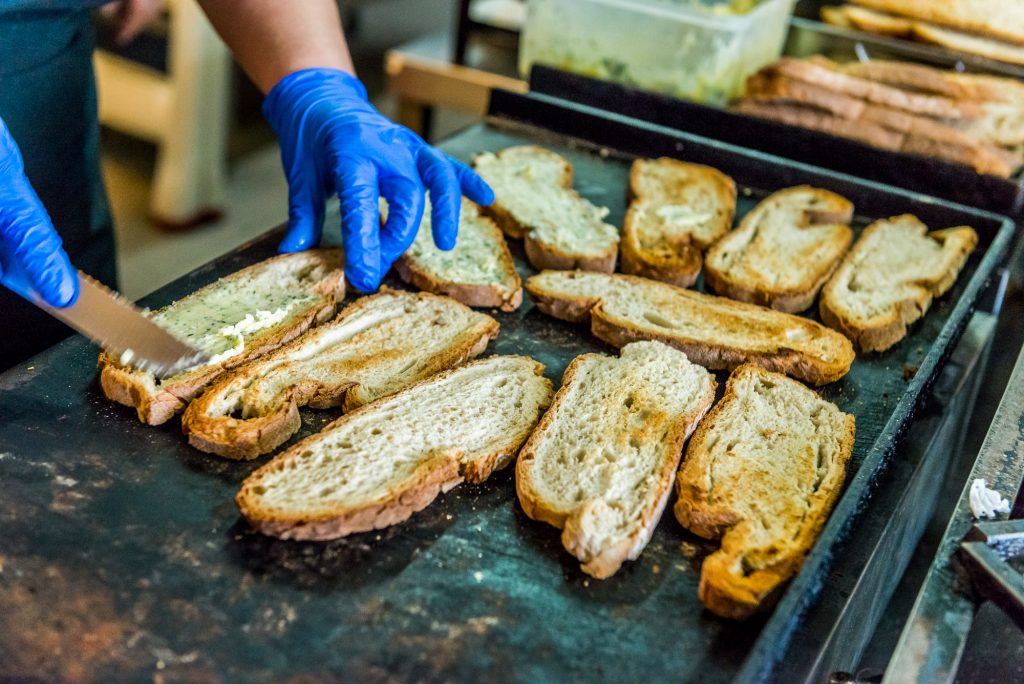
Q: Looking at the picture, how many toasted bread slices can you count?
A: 11